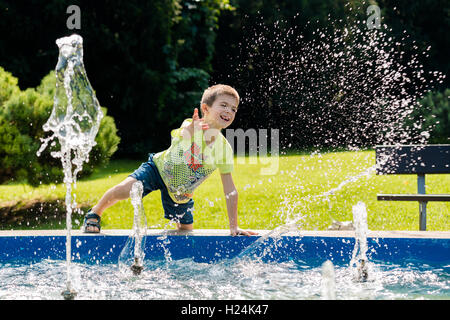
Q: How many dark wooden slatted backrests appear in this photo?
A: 1